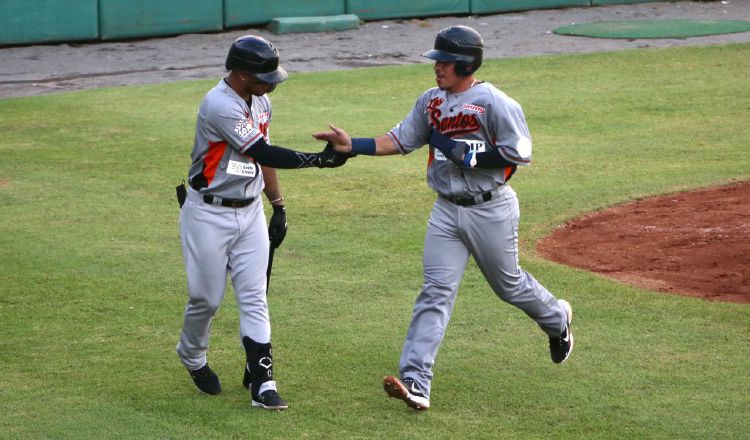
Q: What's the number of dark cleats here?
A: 4